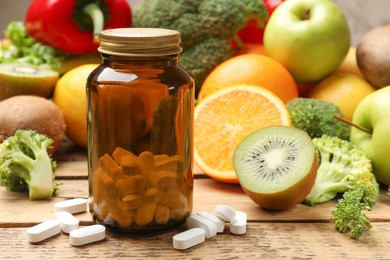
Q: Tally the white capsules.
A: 9